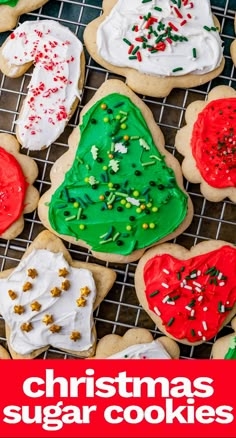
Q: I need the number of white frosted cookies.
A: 4